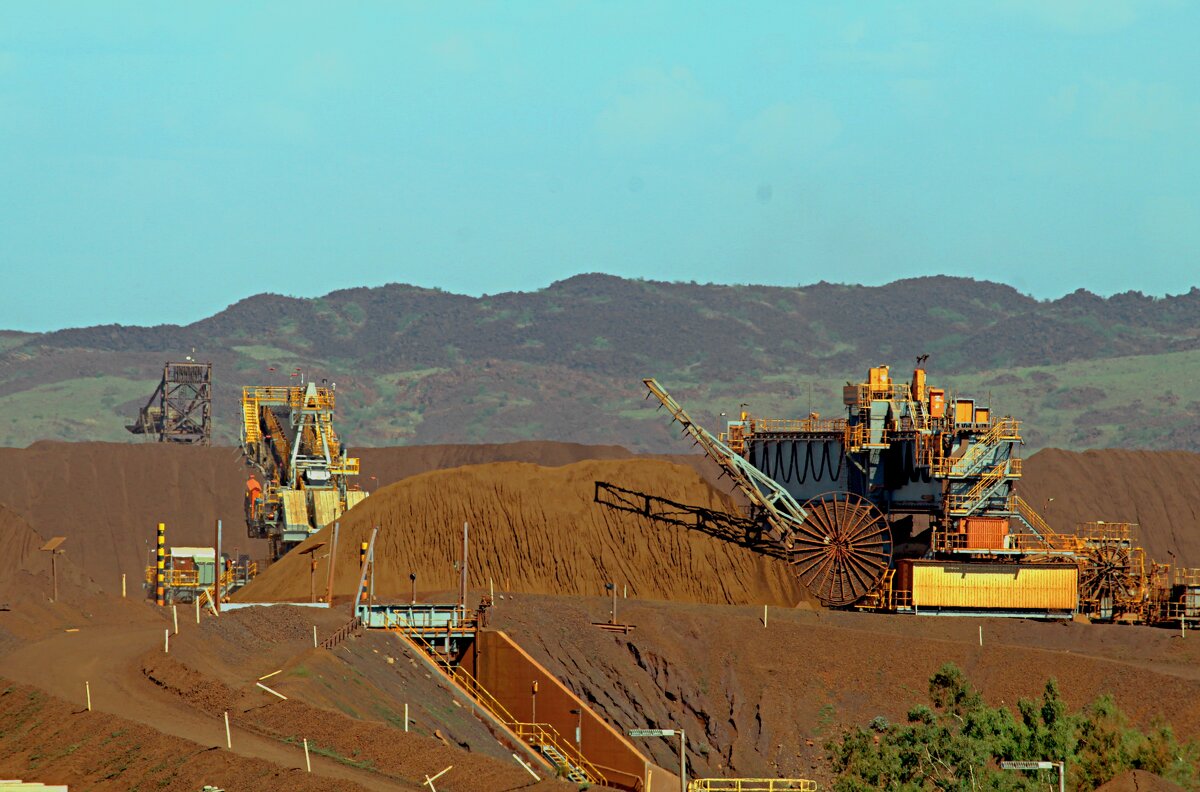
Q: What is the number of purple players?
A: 0